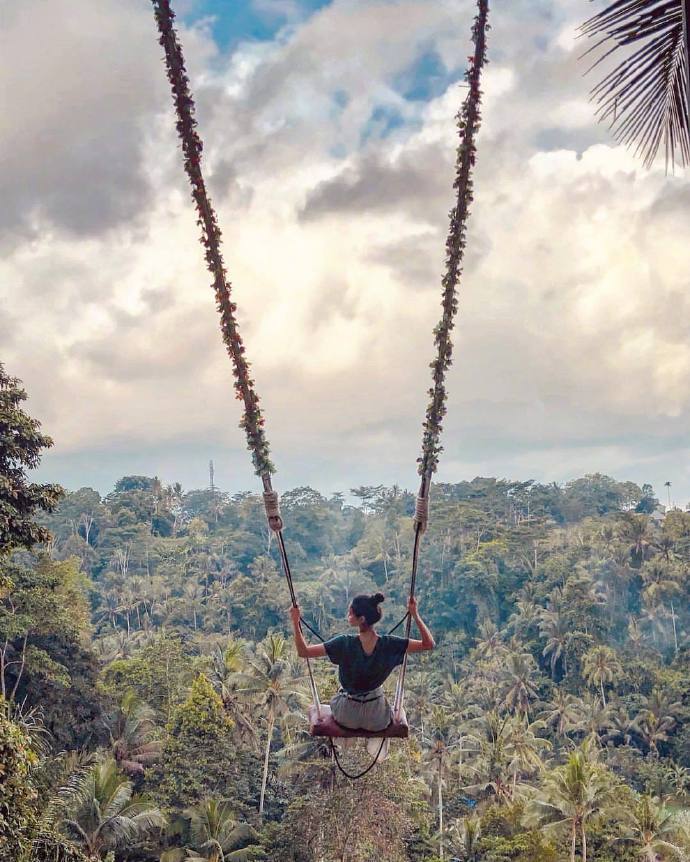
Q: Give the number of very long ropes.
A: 2